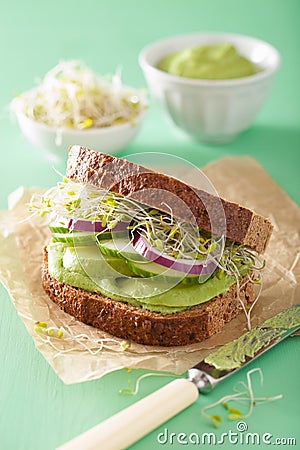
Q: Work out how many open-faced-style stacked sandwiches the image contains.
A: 1